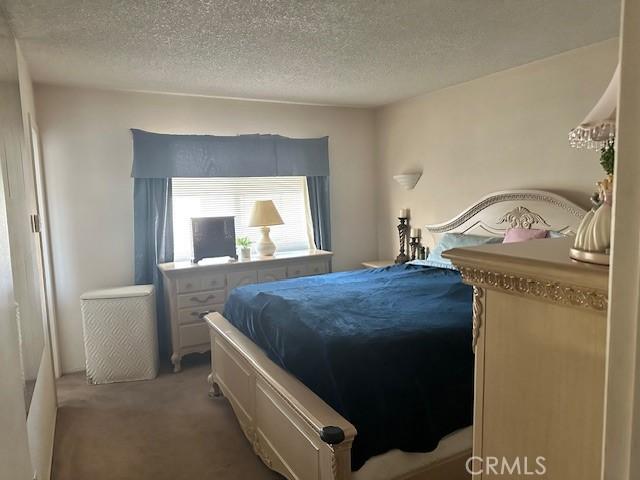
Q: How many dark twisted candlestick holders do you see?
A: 2